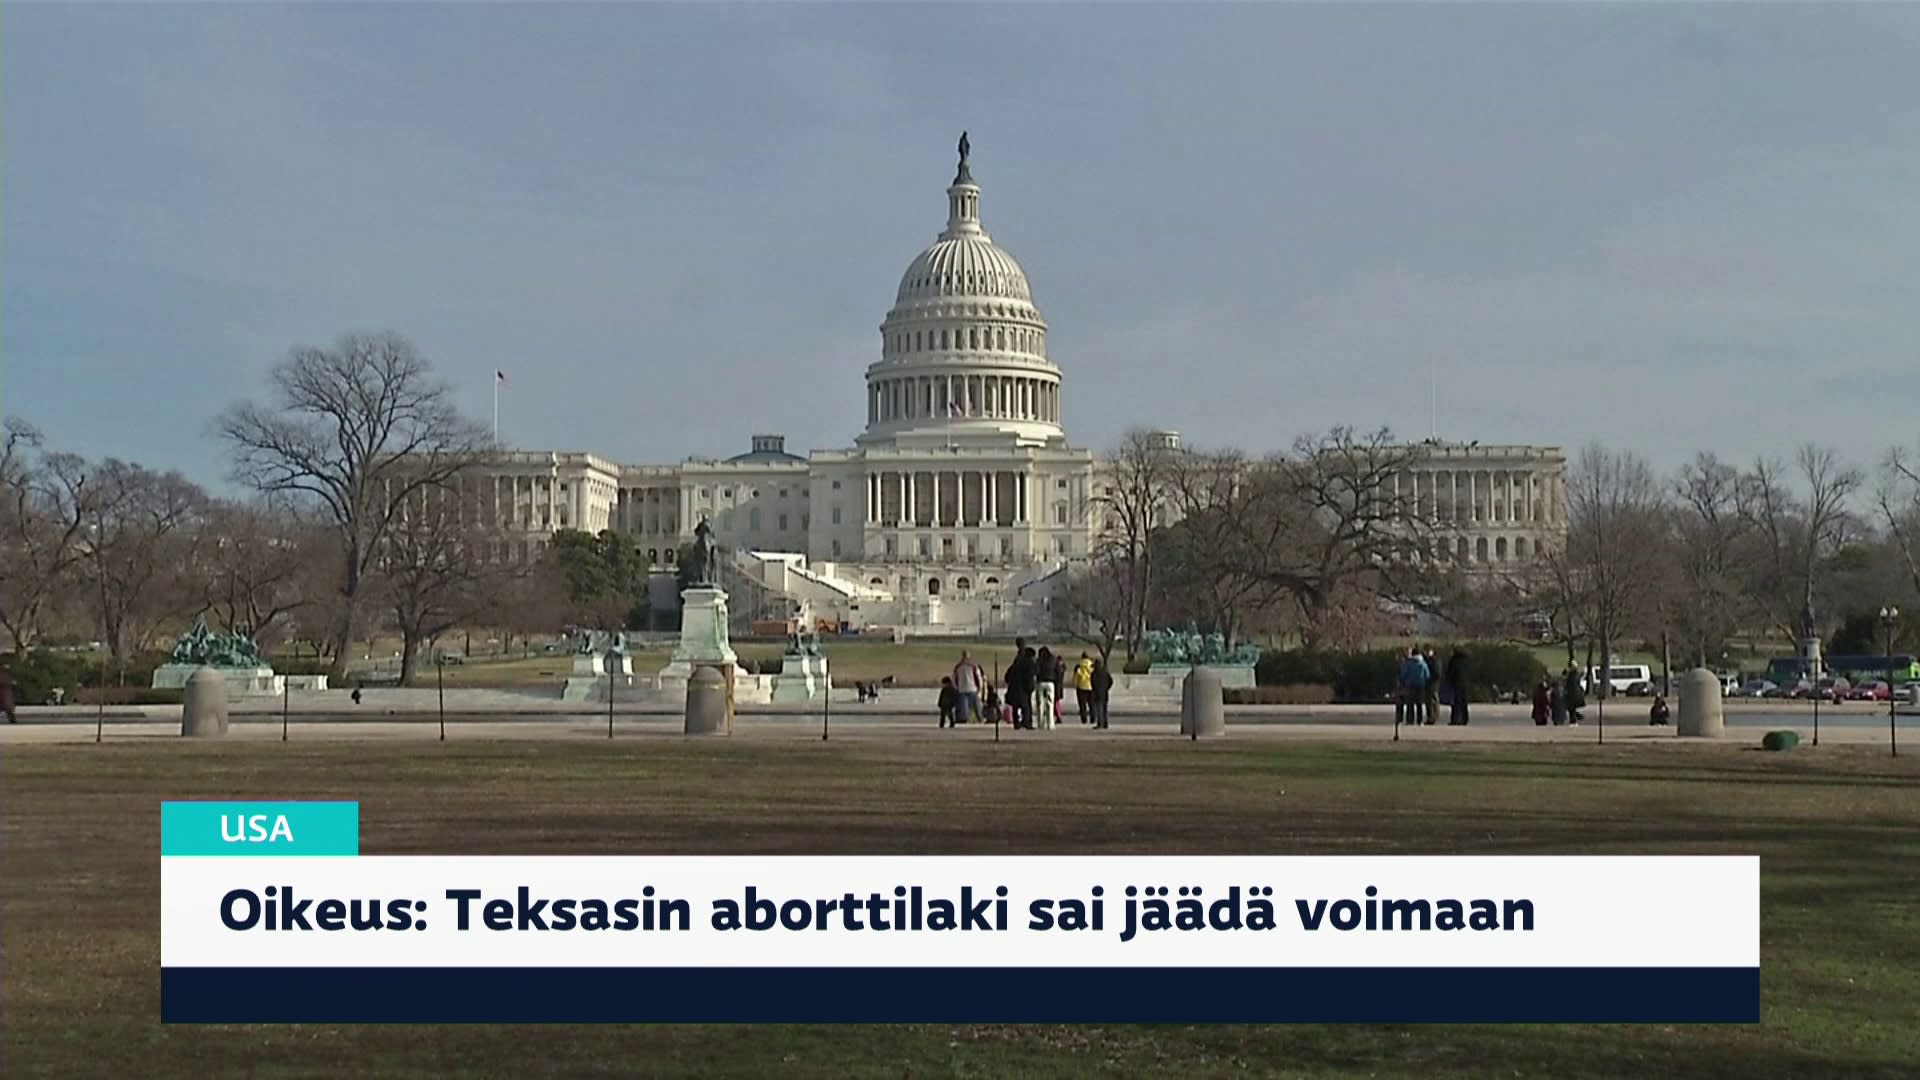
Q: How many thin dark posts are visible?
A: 11